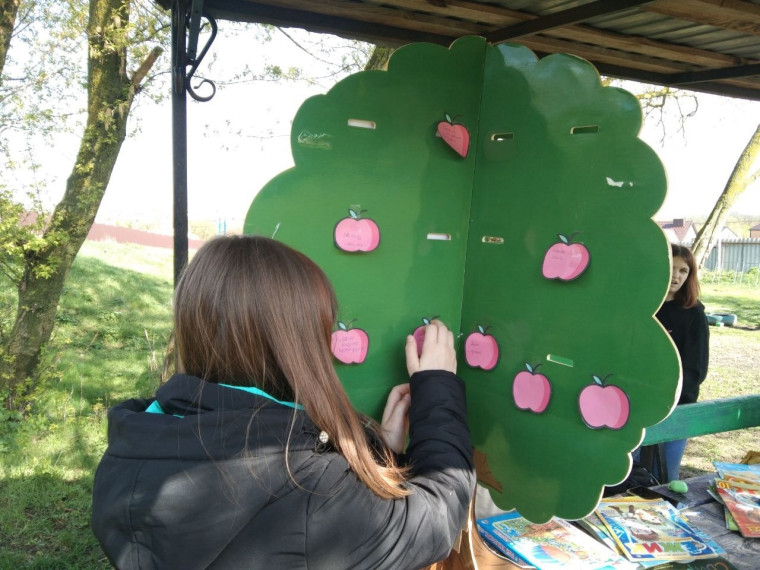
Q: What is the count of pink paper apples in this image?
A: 8